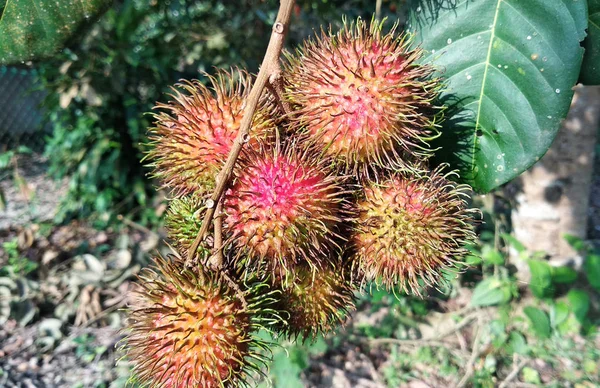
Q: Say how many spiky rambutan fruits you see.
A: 7